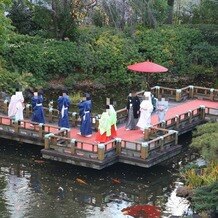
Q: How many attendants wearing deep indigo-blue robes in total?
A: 3